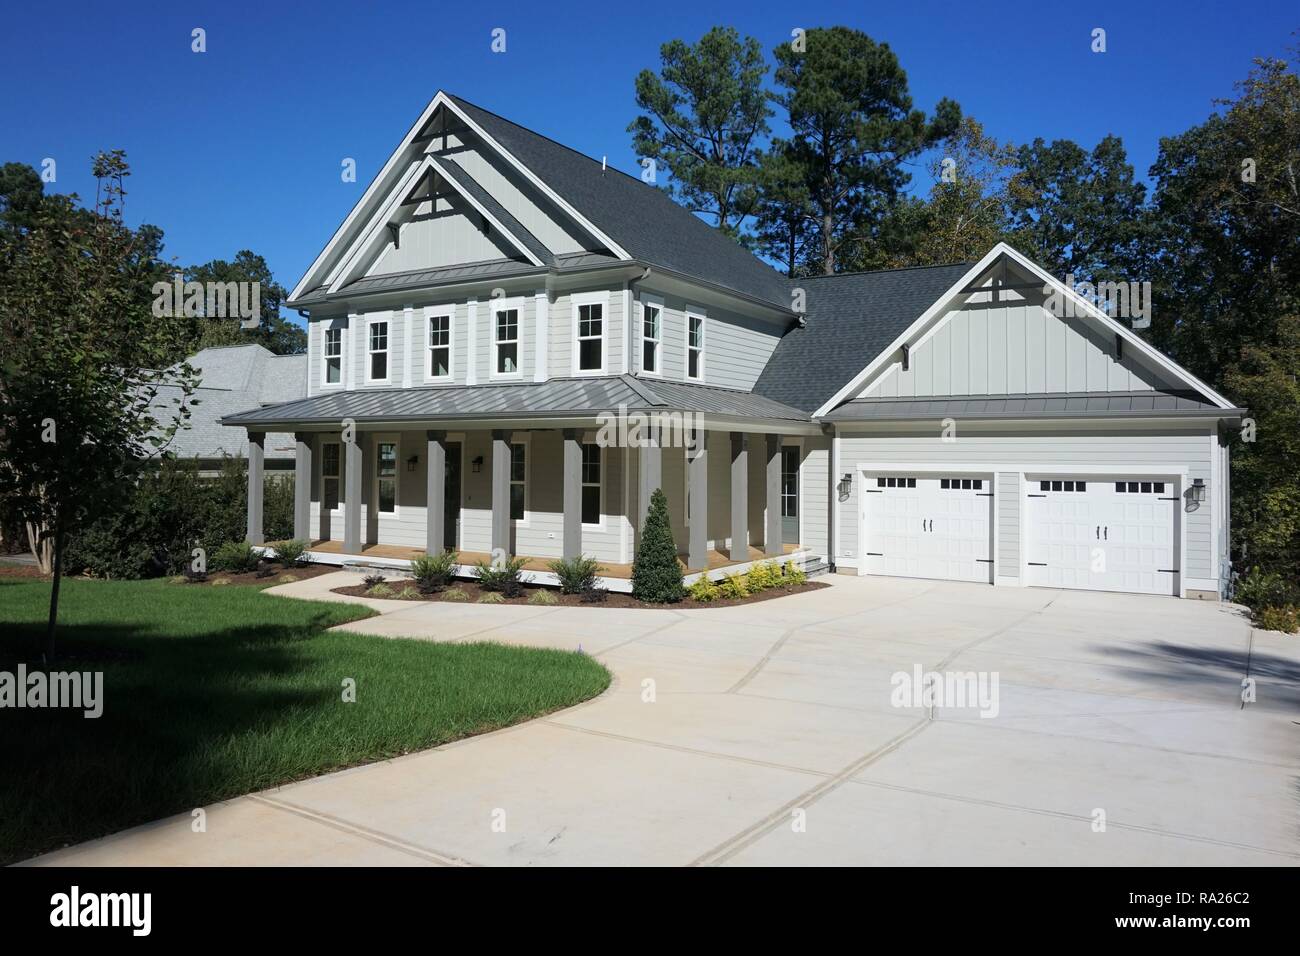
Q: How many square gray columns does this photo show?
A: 10